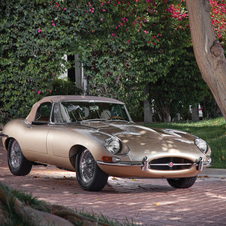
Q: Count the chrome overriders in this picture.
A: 2